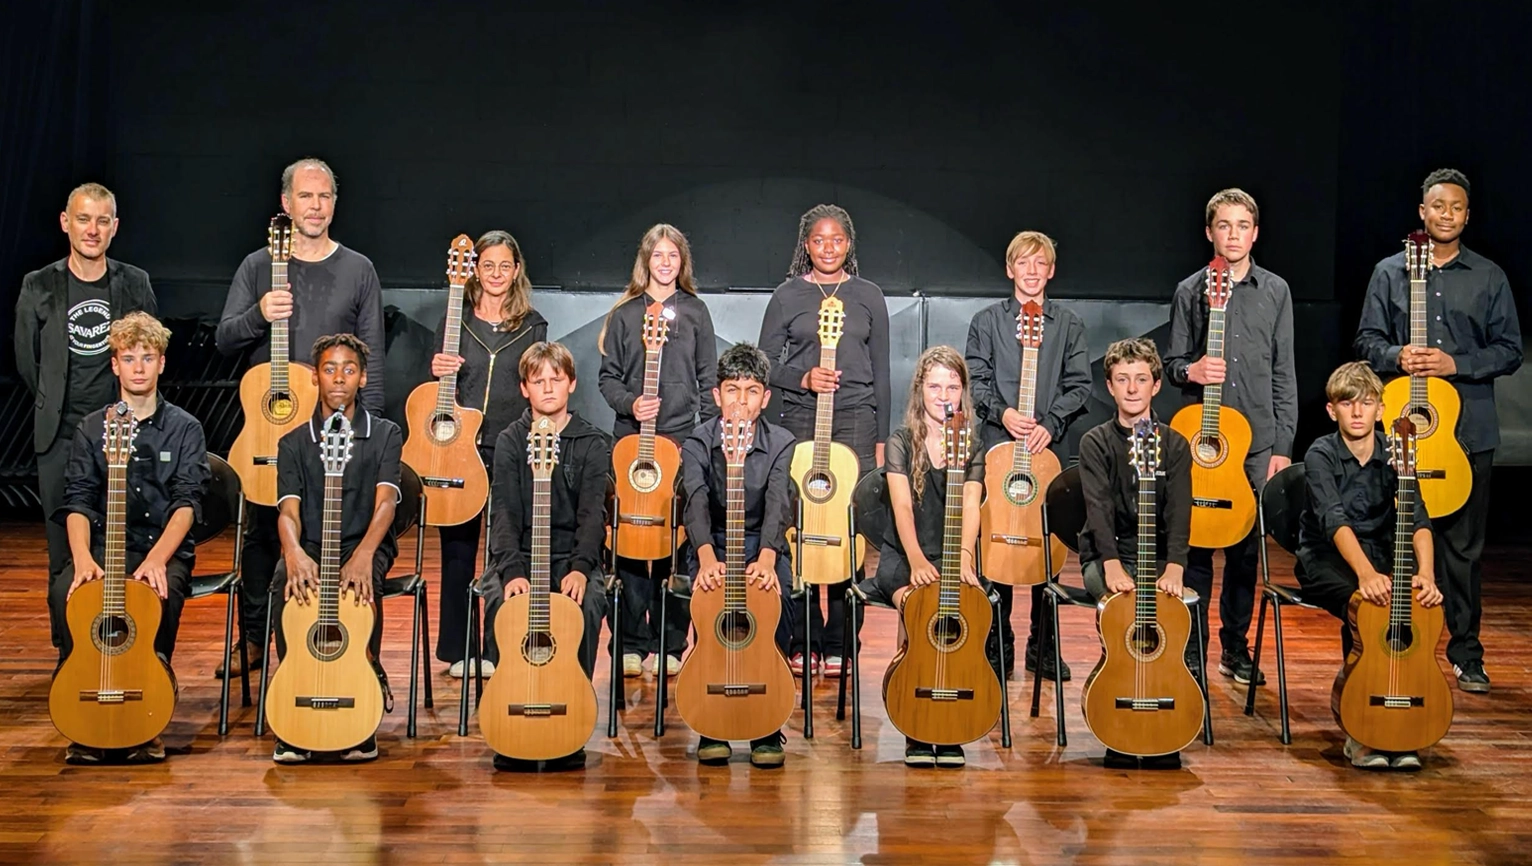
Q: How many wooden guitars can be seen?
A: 14